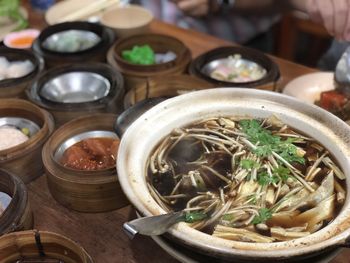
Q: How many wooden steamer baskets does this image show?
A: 10